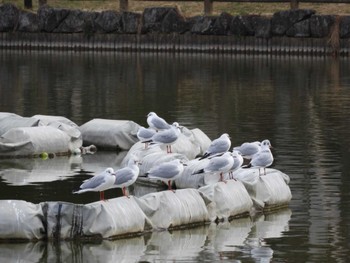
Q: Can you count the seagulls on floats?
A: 11